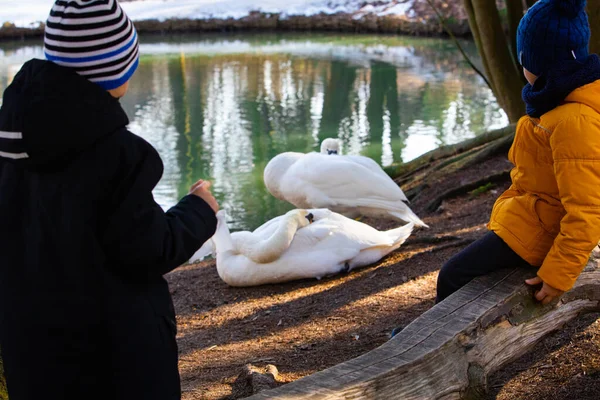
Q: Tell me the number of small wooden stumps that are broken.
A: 1